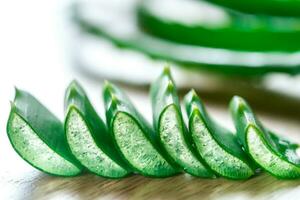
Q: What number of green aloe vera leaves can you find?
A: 6